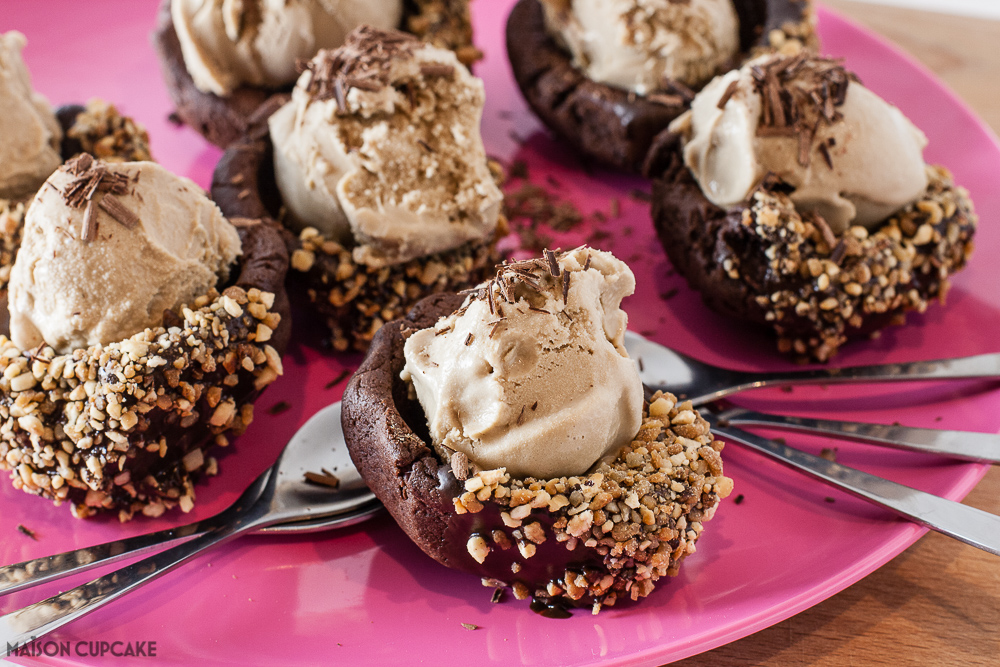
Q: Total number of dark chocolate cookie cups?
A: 7